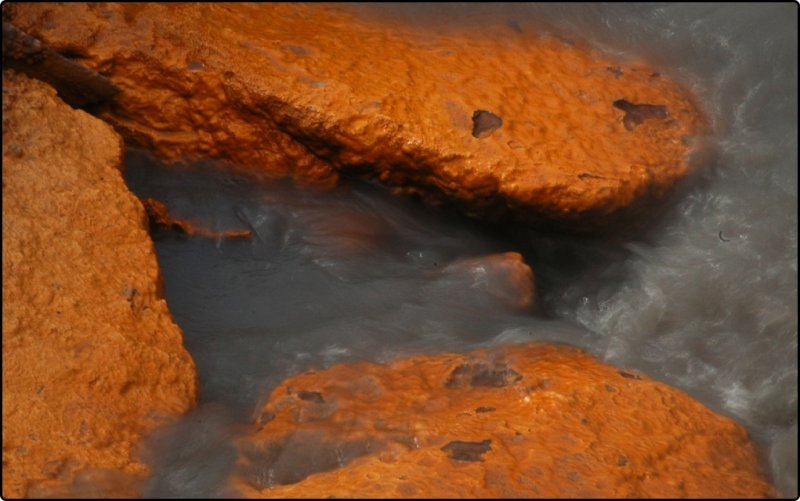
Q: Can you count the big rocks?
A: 3